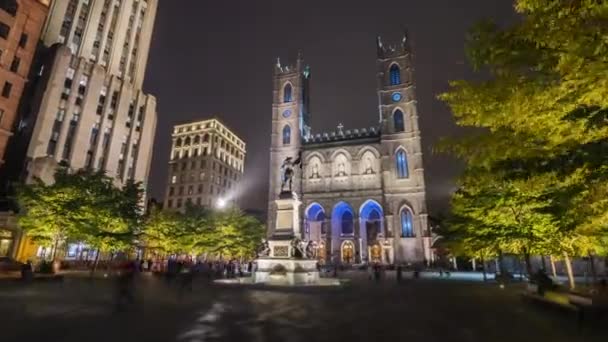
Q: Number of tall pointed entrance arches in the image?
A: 3